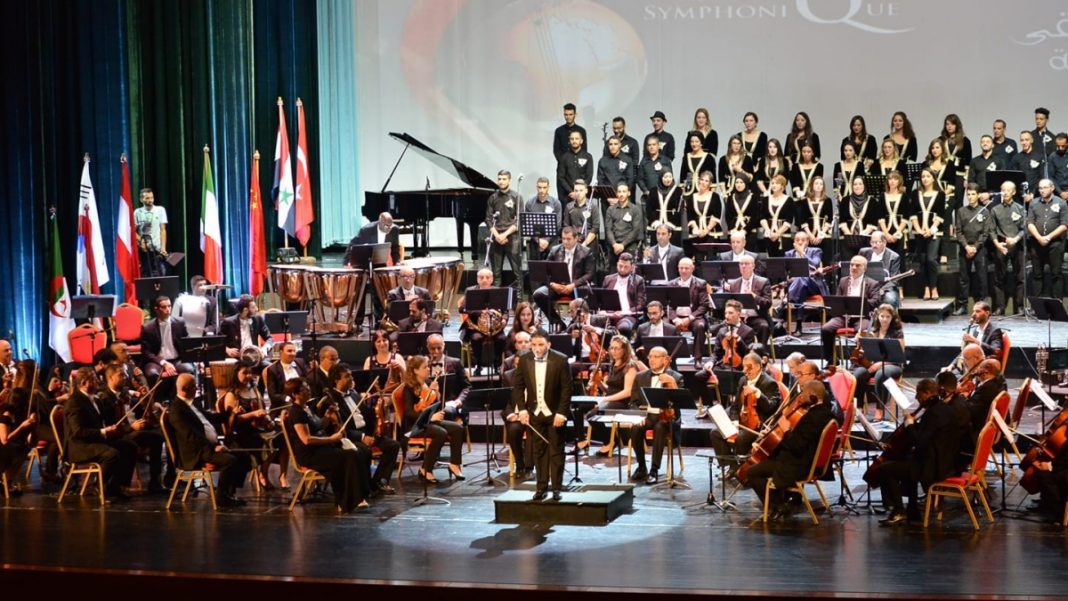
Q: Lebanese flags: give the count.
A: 0